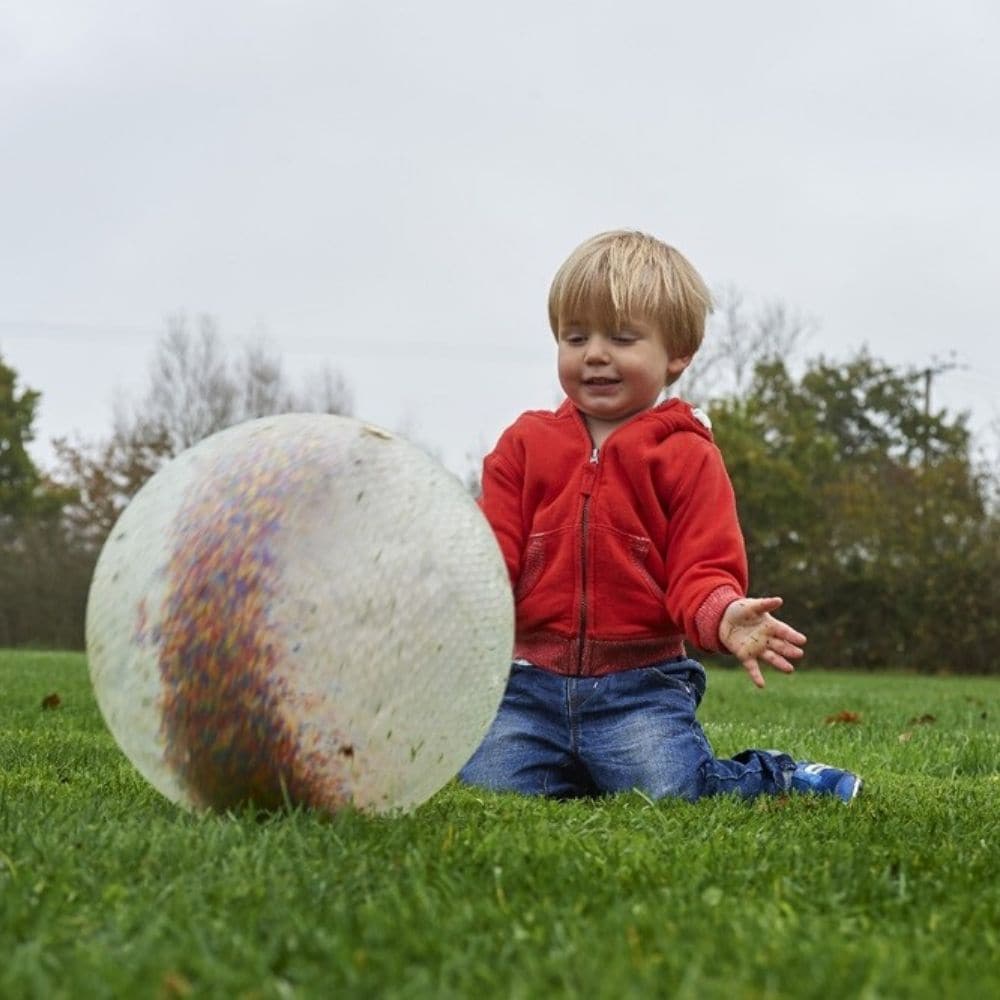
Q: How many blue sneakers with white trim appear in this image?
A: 1